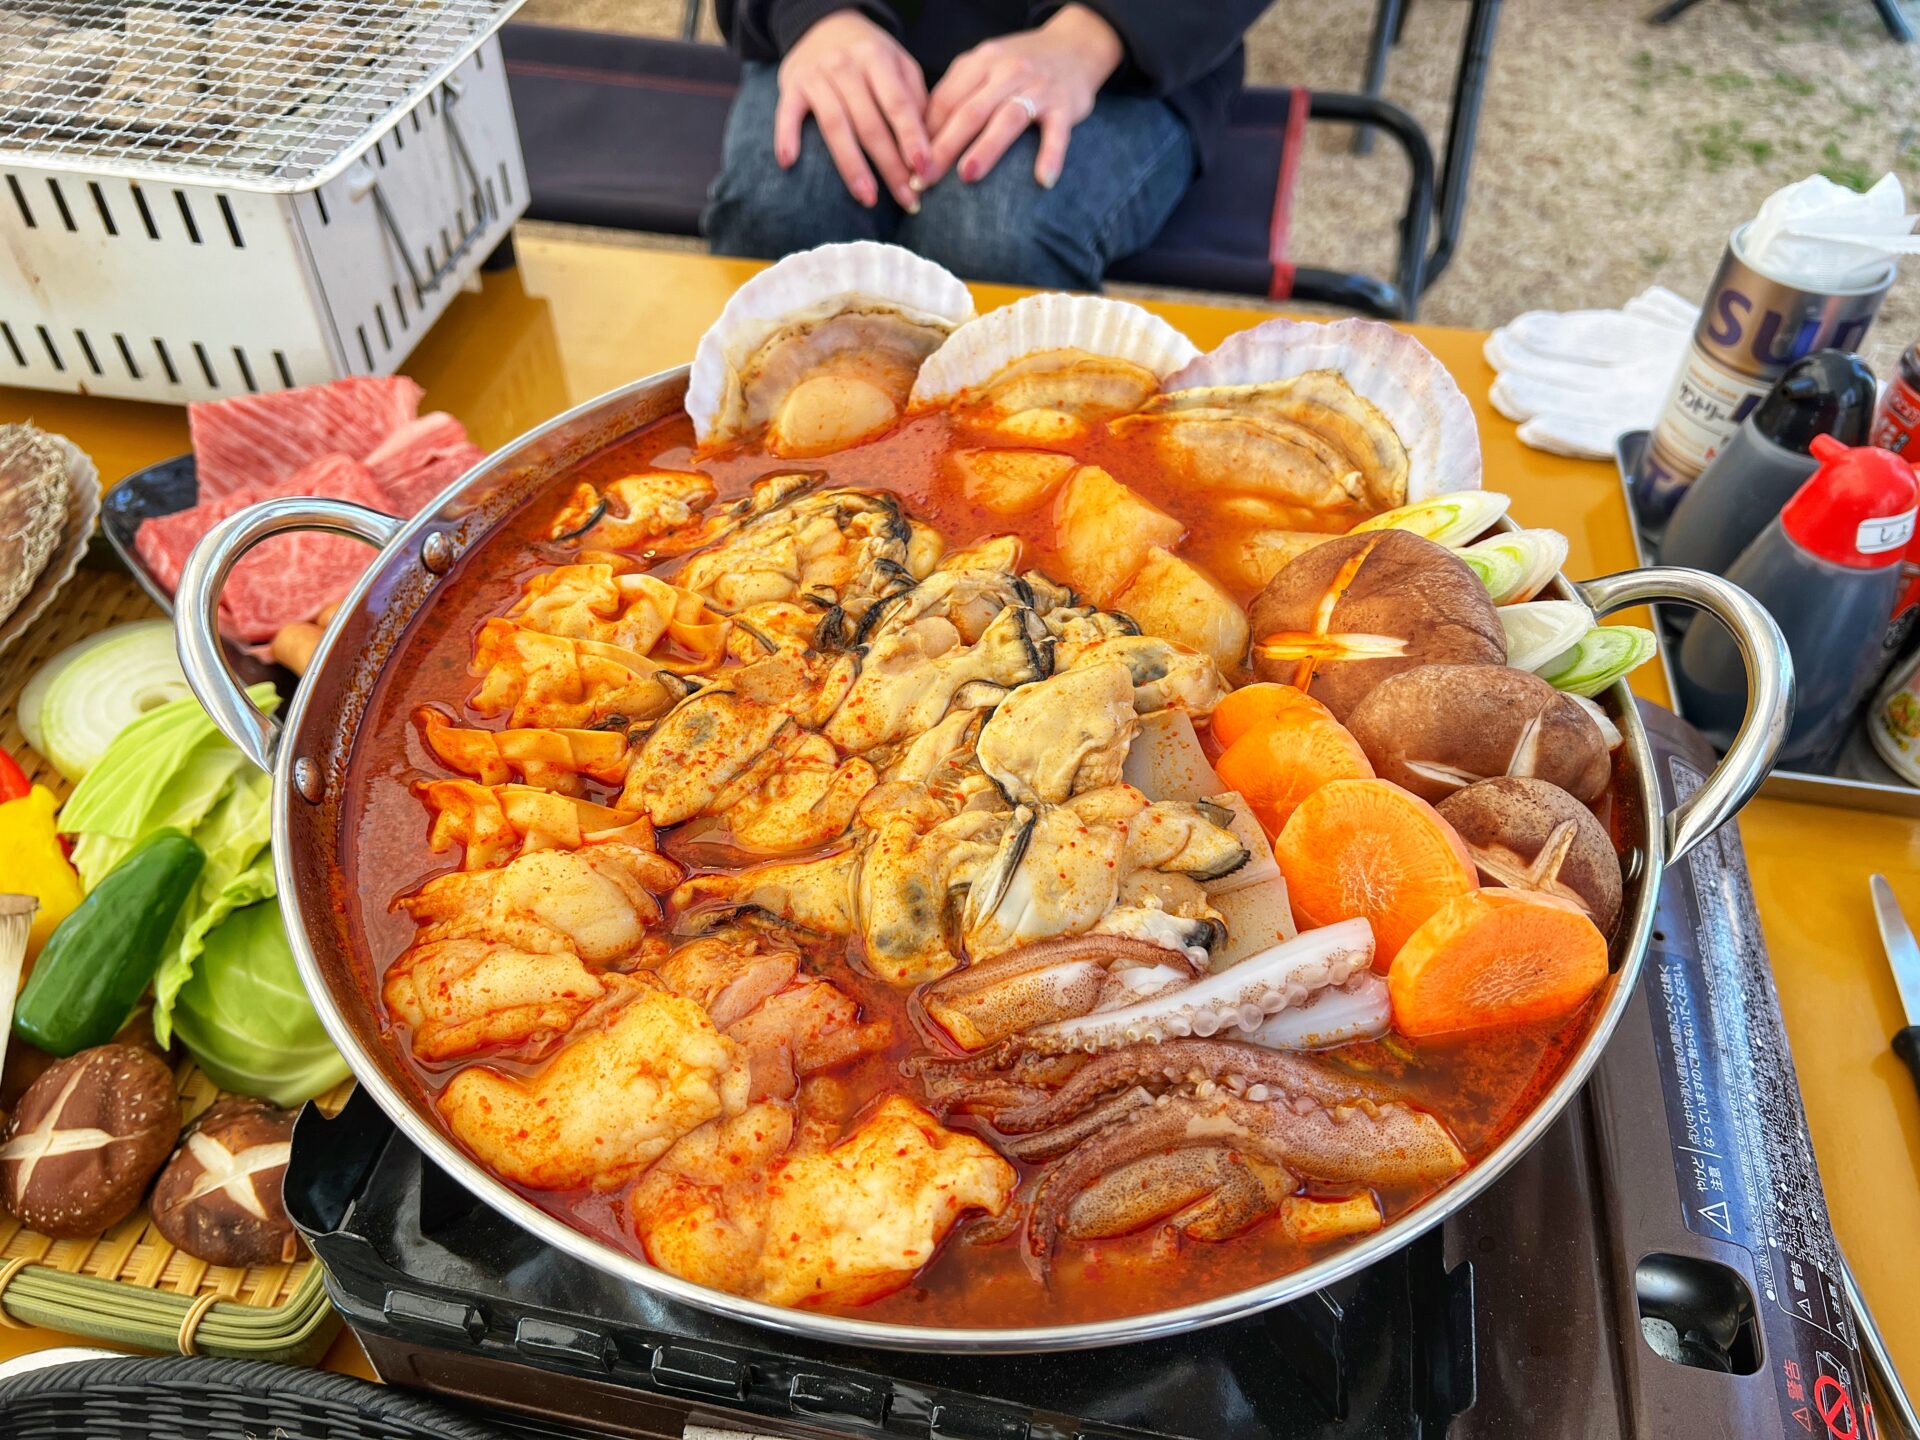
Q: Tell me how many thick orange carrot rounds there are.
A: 4